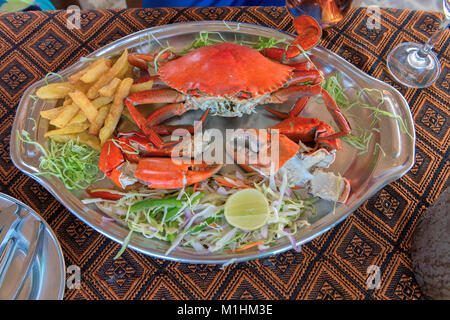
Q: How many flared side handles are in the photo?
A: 2